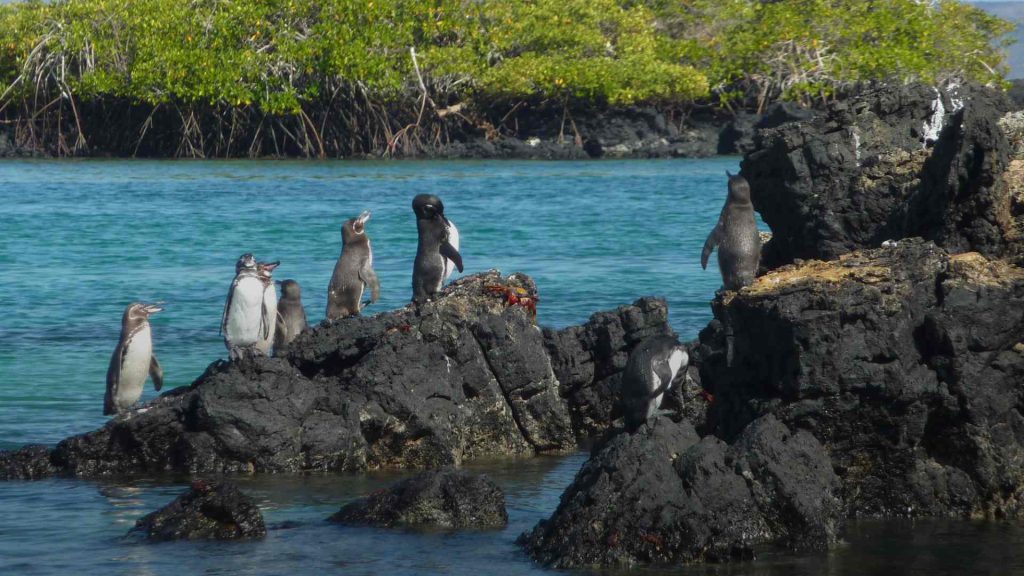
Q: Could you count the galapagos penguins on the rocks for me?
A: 8